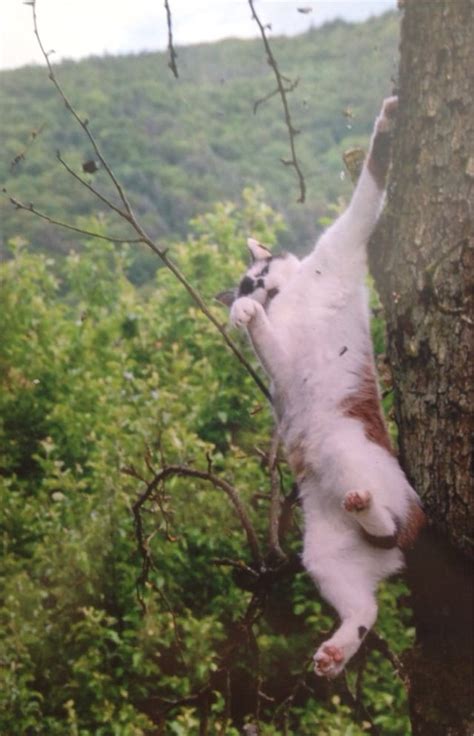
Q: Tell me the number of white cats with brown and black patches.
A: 1